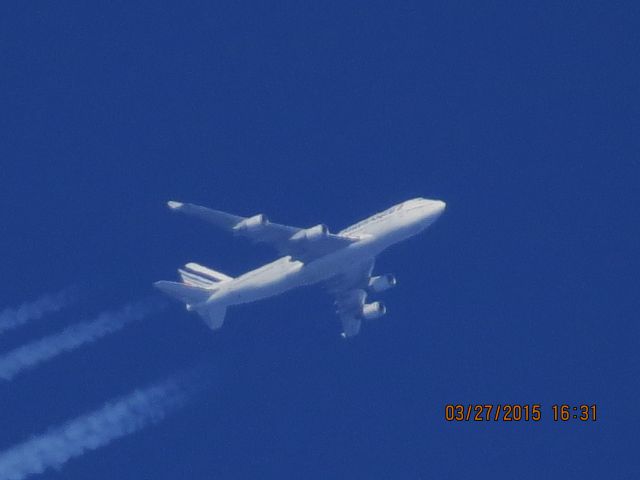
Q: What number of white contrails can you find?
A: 3